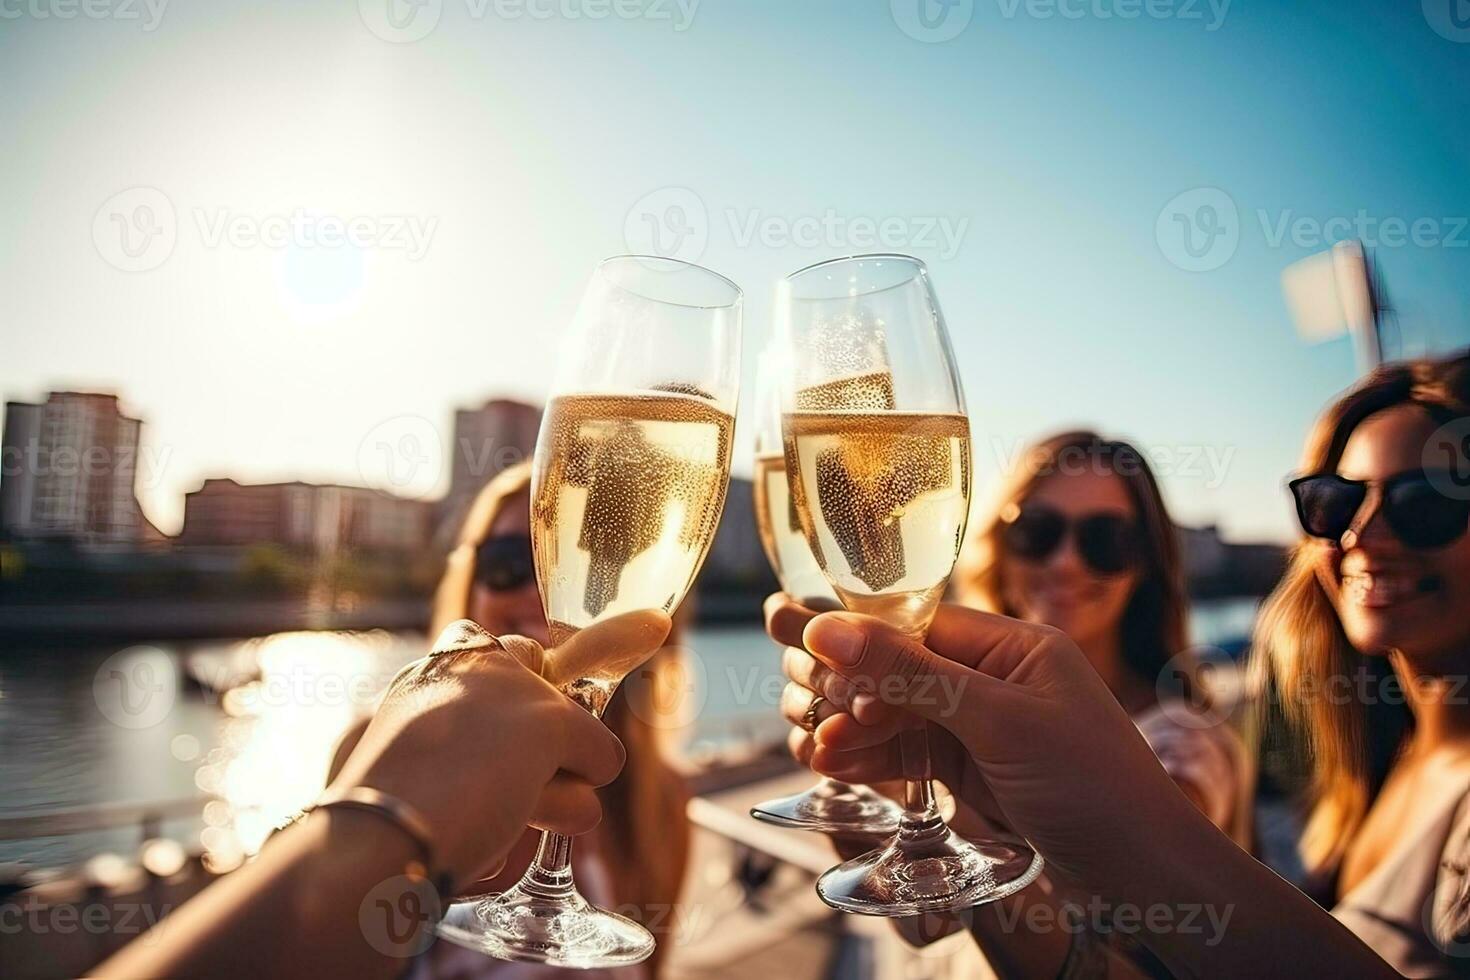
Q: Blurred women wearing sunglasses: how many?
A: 3